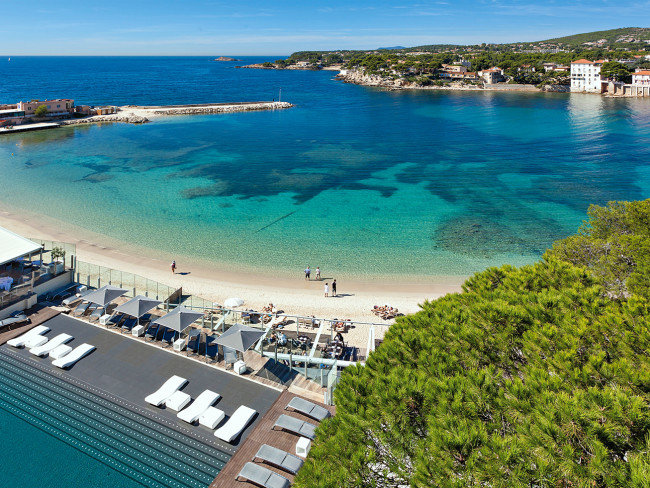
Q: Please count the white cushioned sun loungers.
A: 6